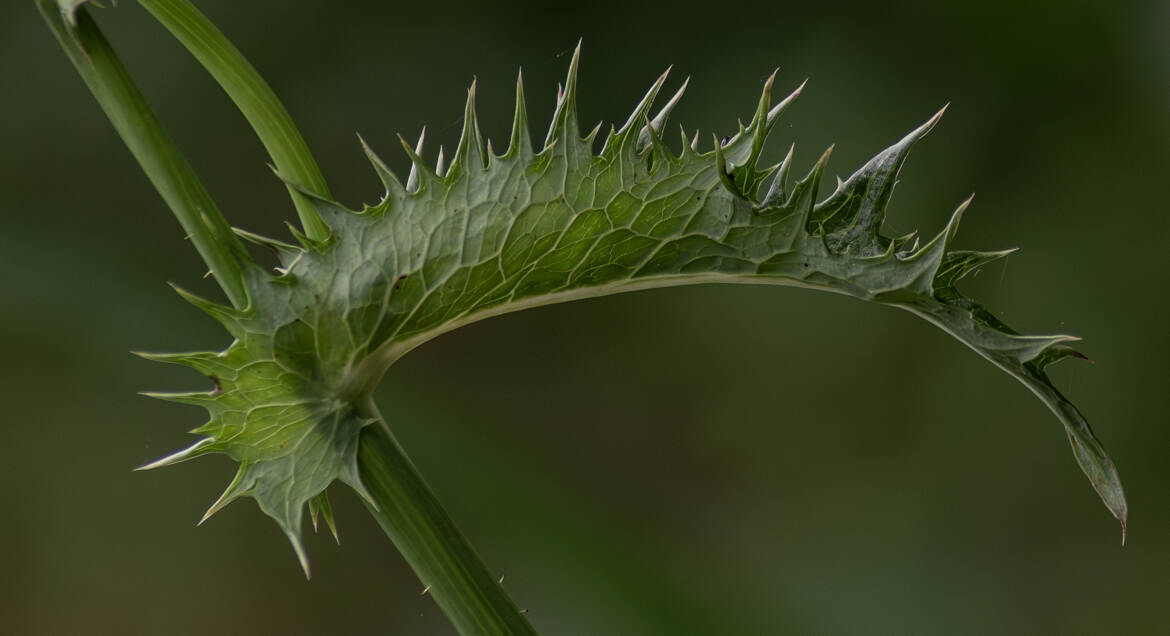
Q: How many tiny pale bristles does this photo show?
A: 5